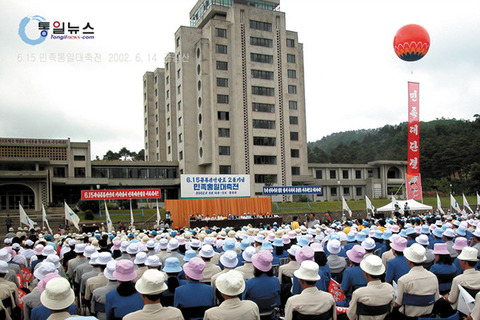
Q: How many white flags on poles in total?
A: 13